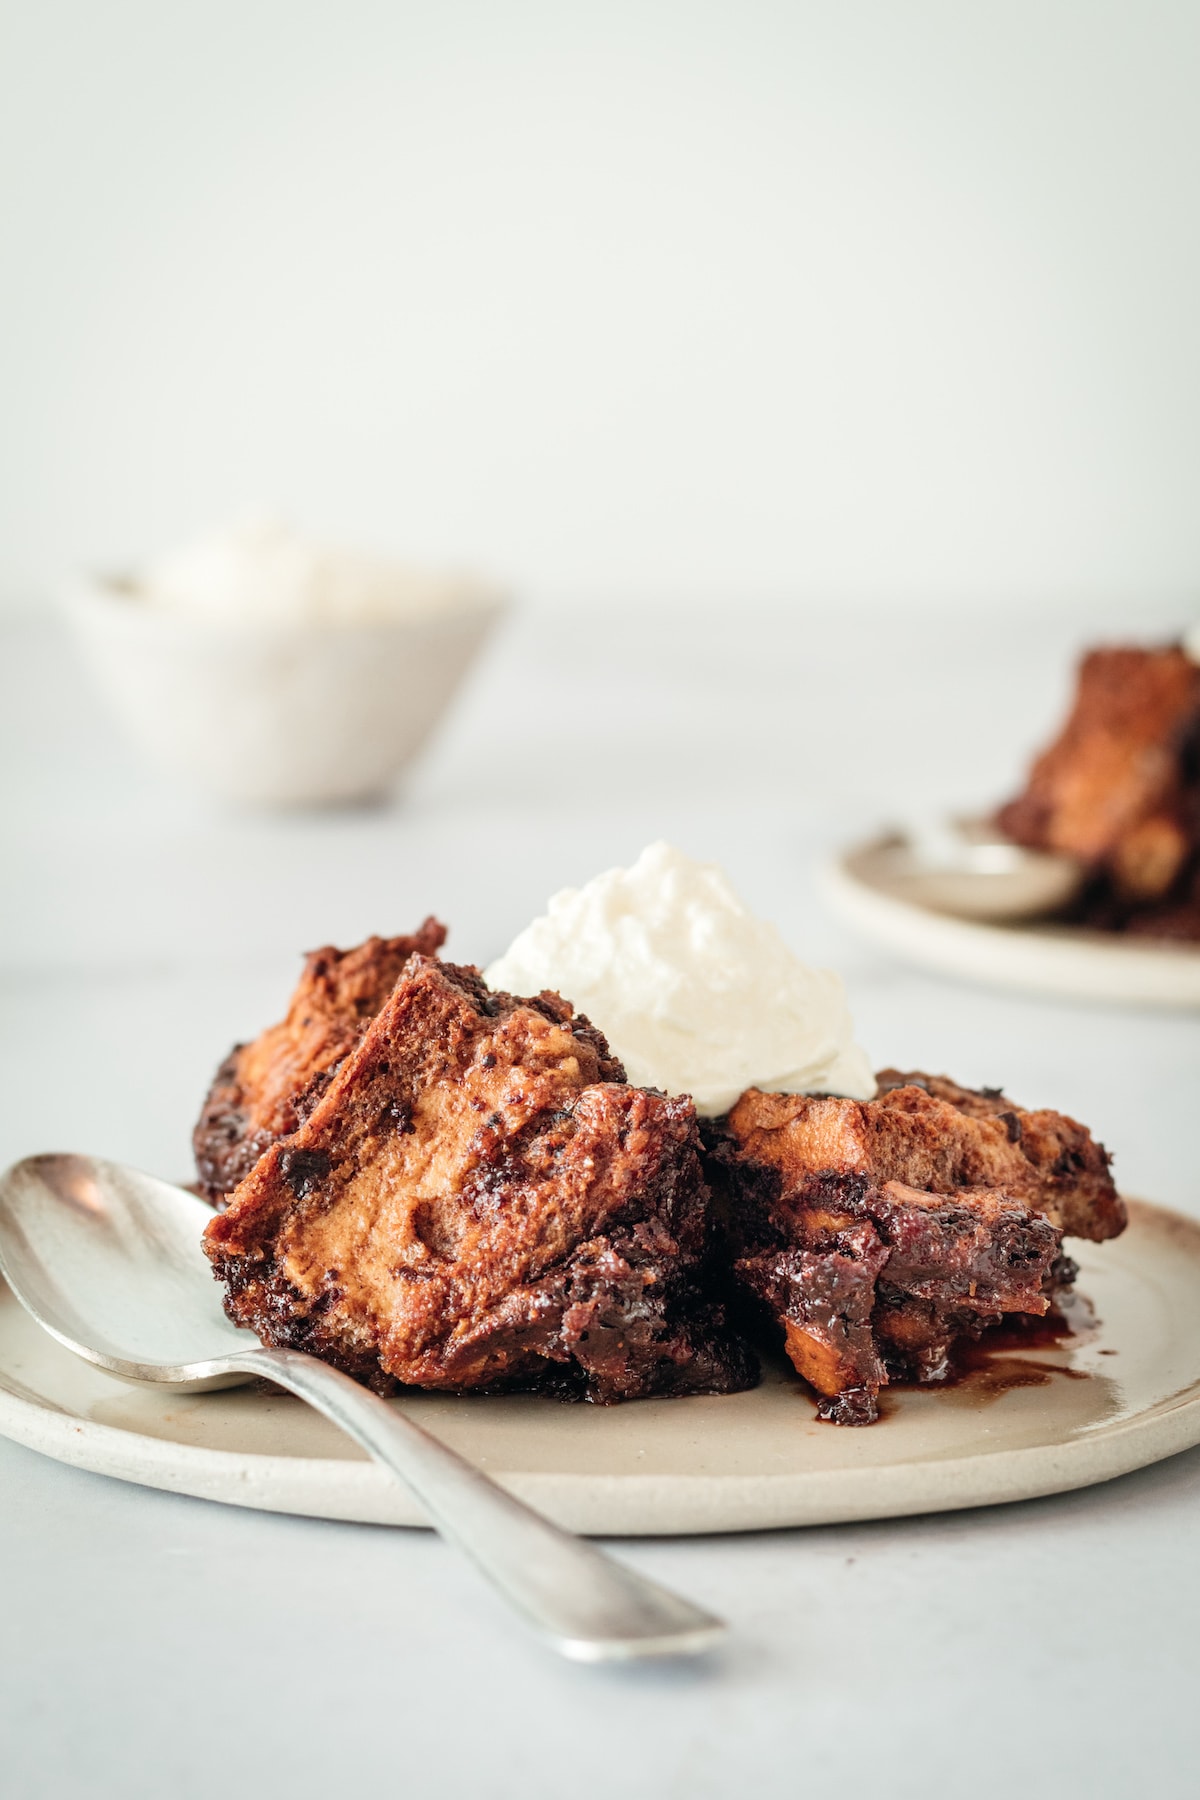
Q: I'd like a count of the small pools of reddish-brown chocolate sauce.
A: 1